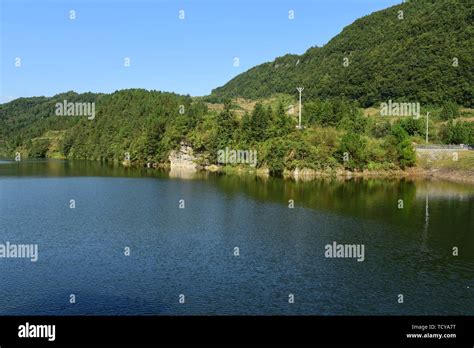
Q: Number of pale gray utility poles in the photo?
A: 2